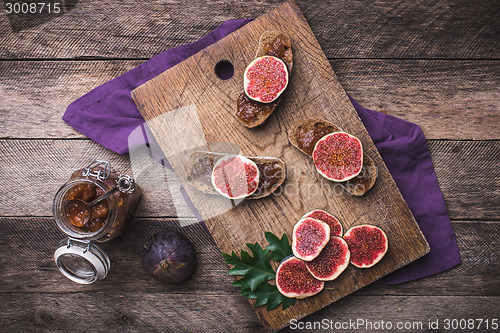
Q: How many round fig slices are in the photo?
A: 8